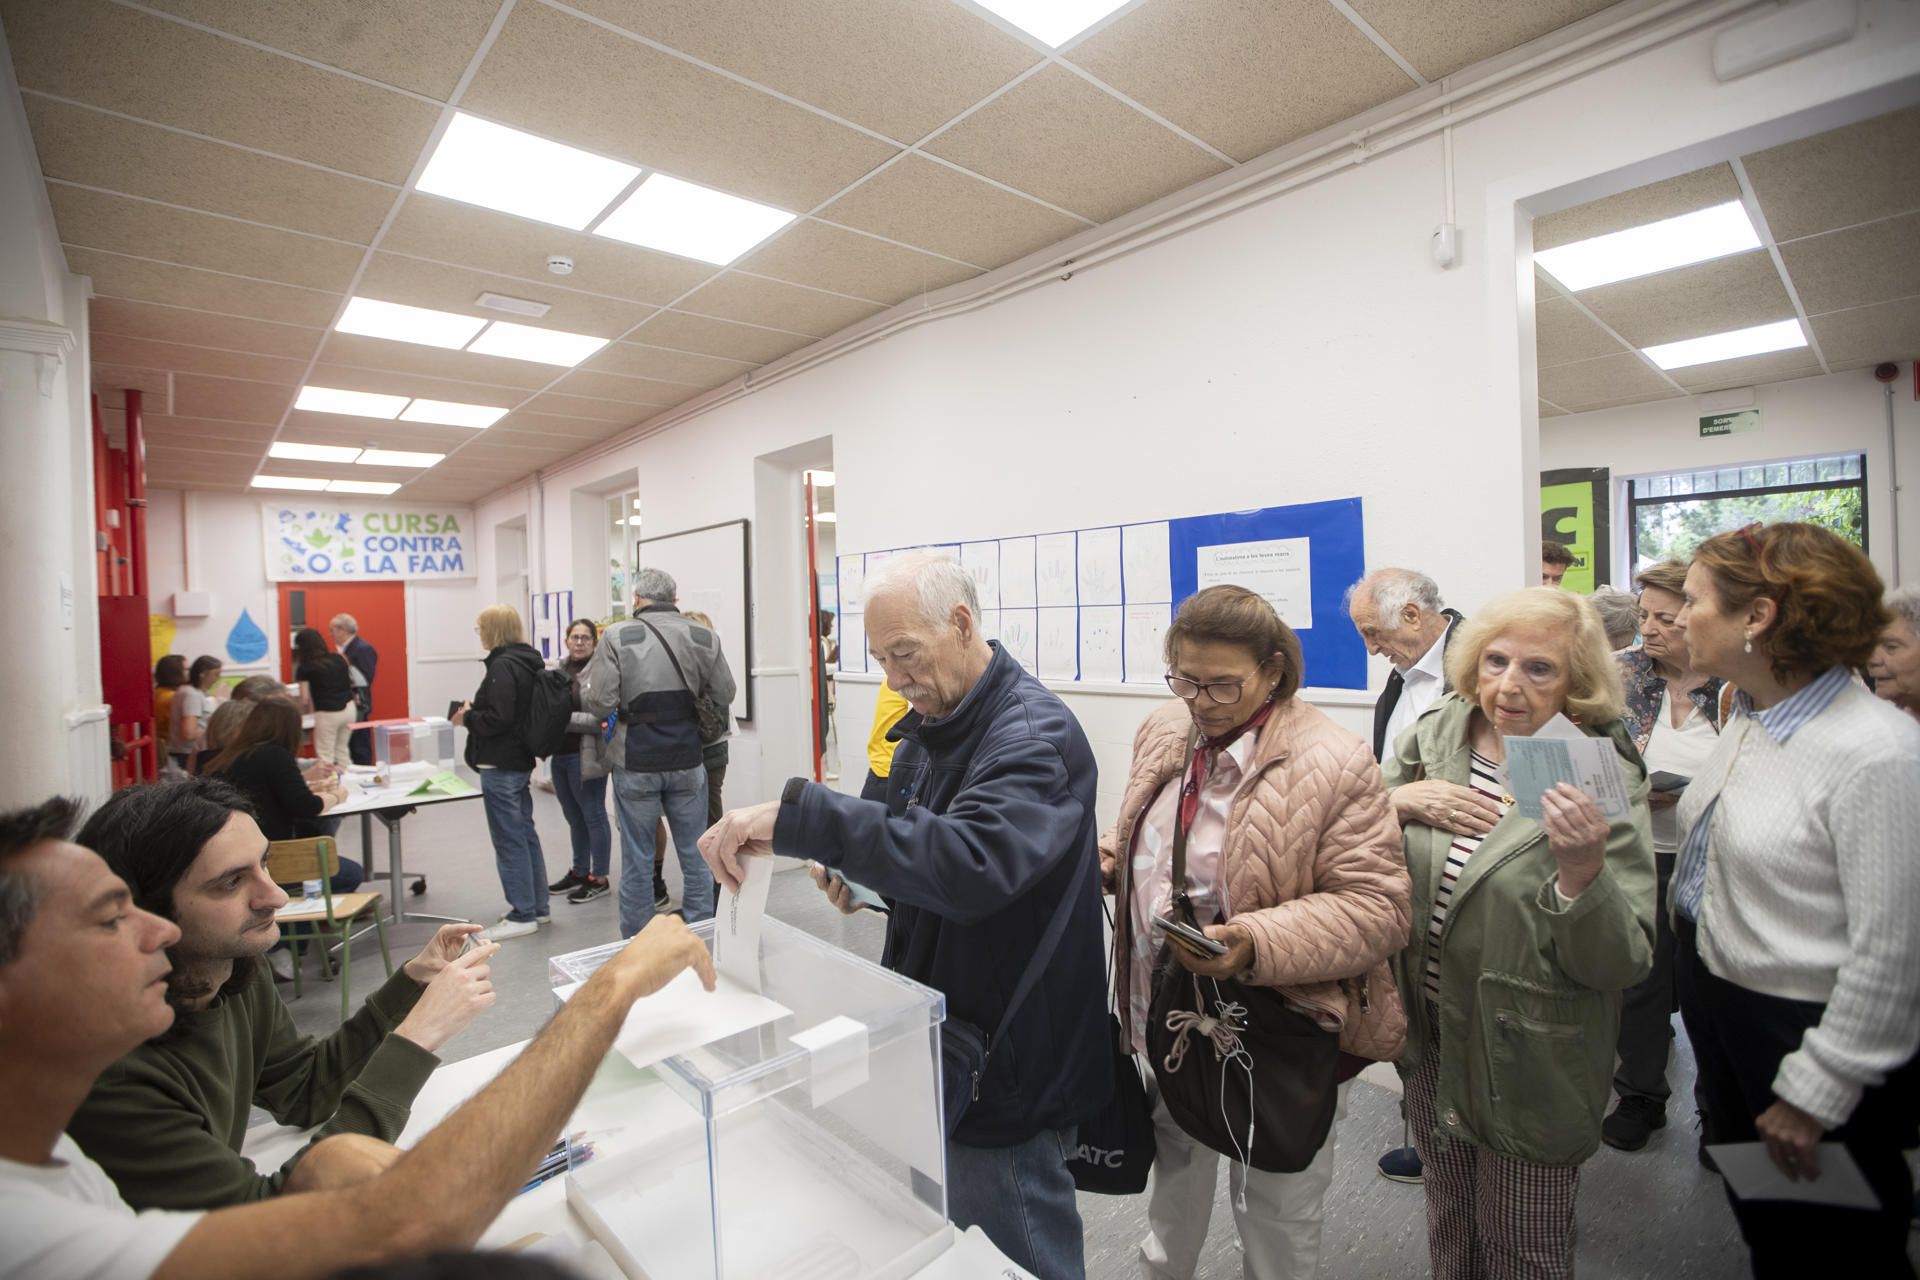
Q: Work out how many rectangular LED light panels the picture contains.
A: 13